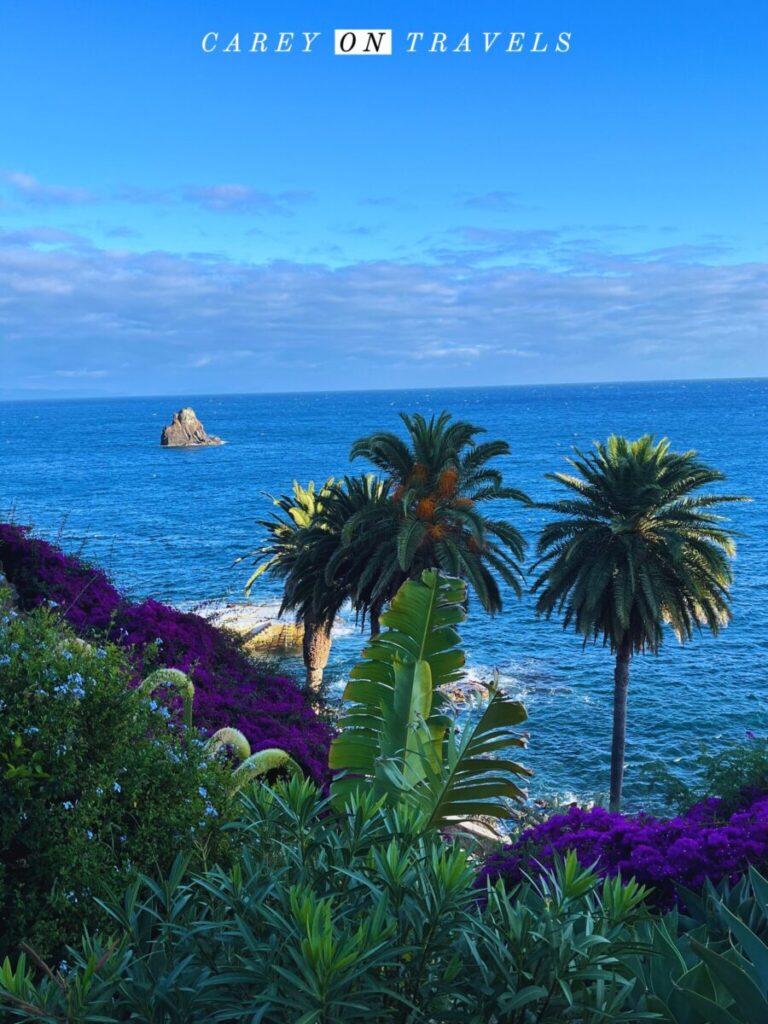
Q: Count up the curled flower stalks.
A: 3